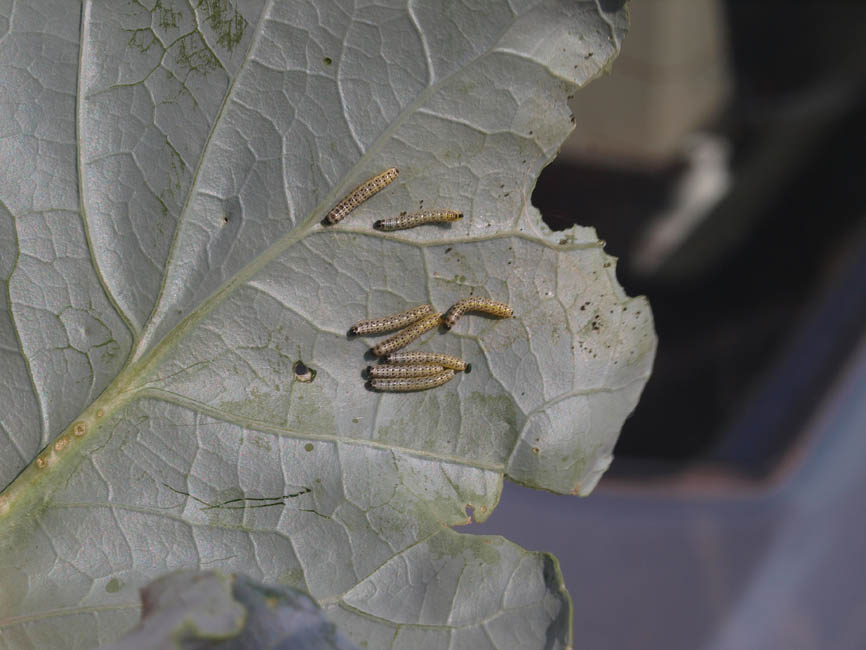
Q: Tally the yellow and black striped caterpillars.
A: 8